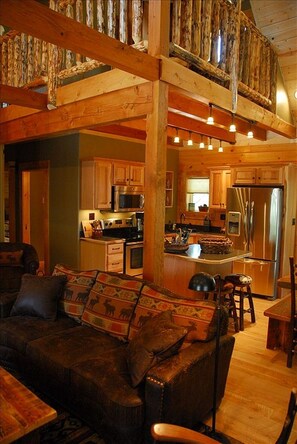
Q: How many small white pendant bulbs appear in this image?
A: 8